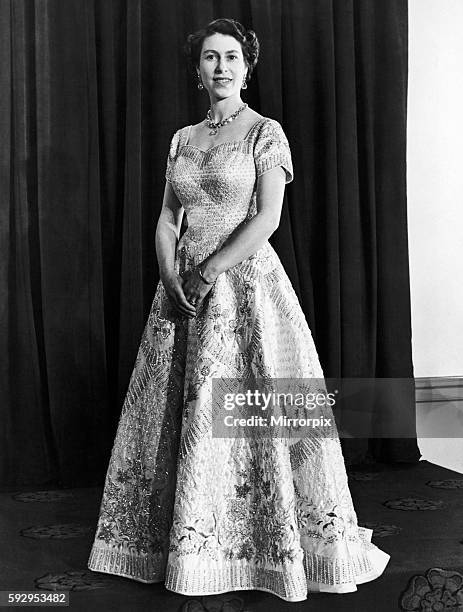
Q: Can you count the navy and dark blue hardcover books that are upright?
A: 0